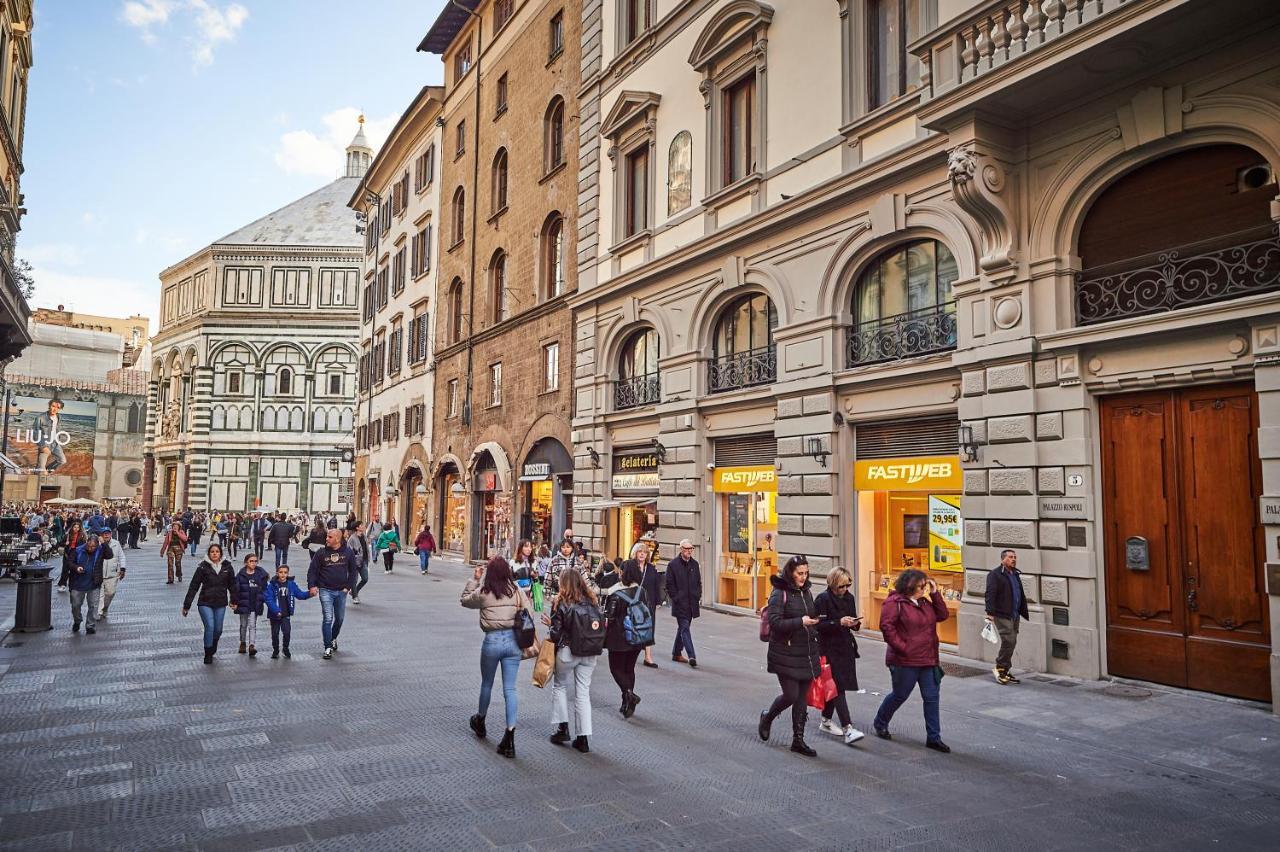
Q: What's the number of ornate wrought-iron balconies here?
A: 4